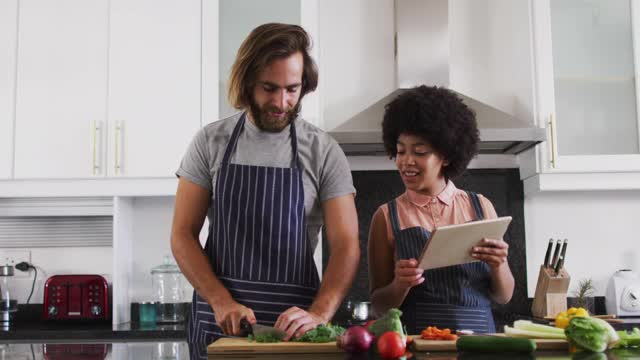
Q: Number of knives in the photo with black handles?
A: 5